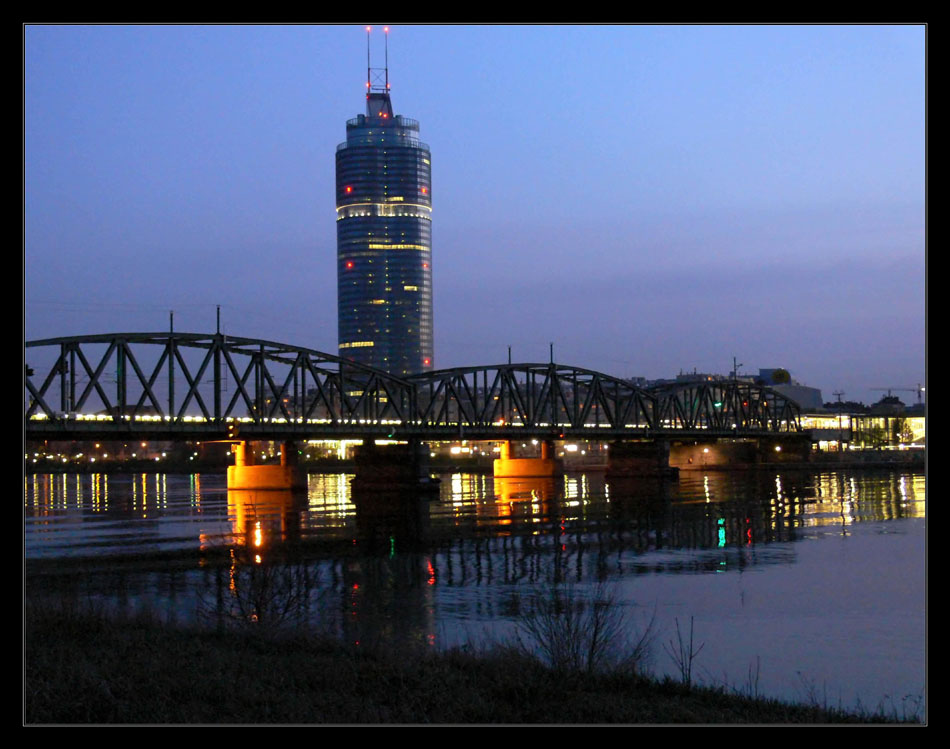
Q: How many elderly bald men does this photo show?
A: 0